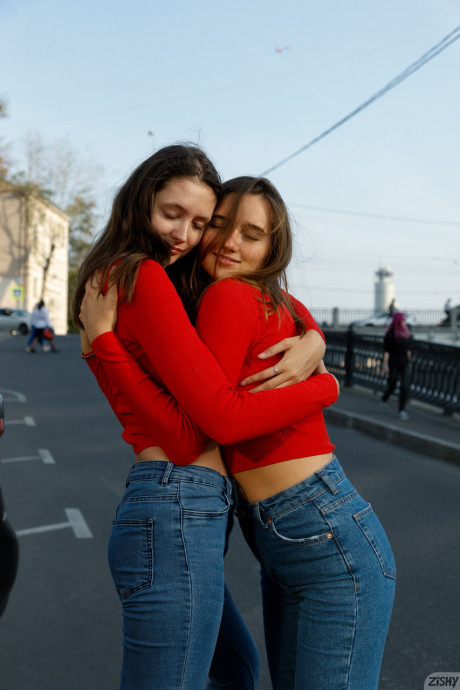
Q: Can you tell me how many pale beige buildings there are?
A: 1